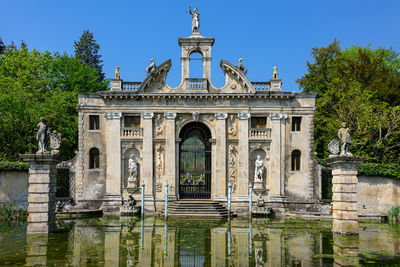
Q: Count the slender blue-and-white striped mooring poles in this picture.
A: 4